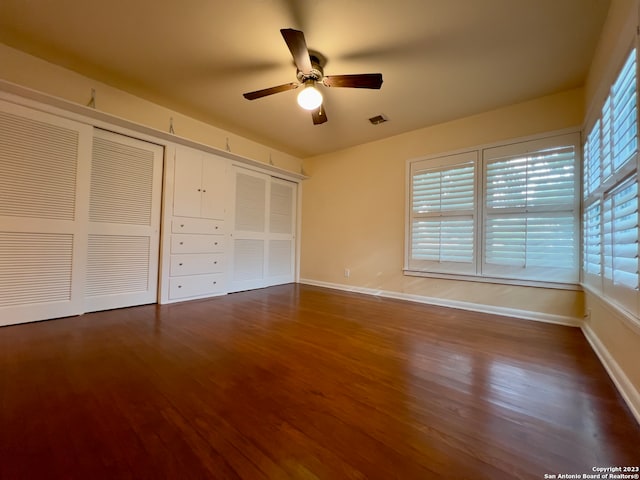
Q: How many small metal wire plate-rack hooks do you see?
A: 5